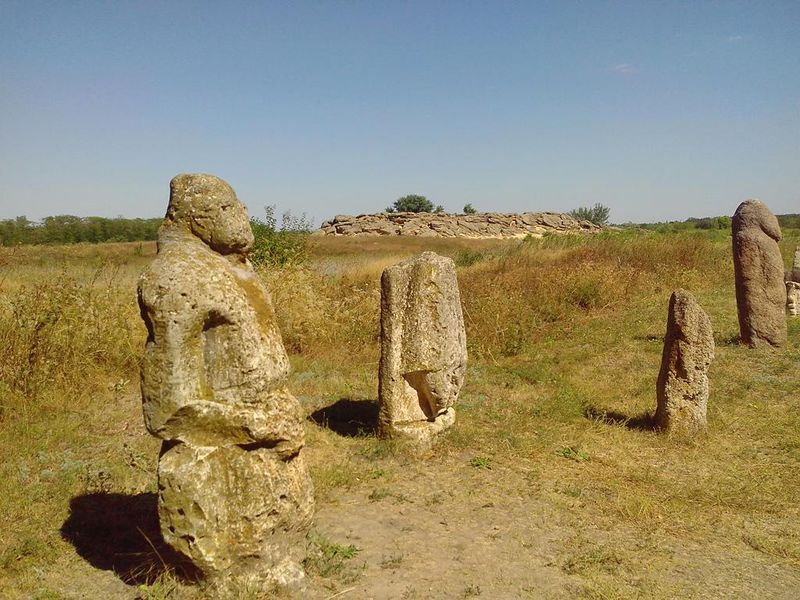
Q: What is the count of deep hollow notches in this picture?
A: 1